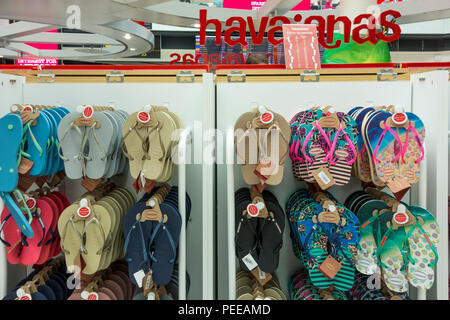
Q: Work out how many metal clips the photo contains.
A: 6